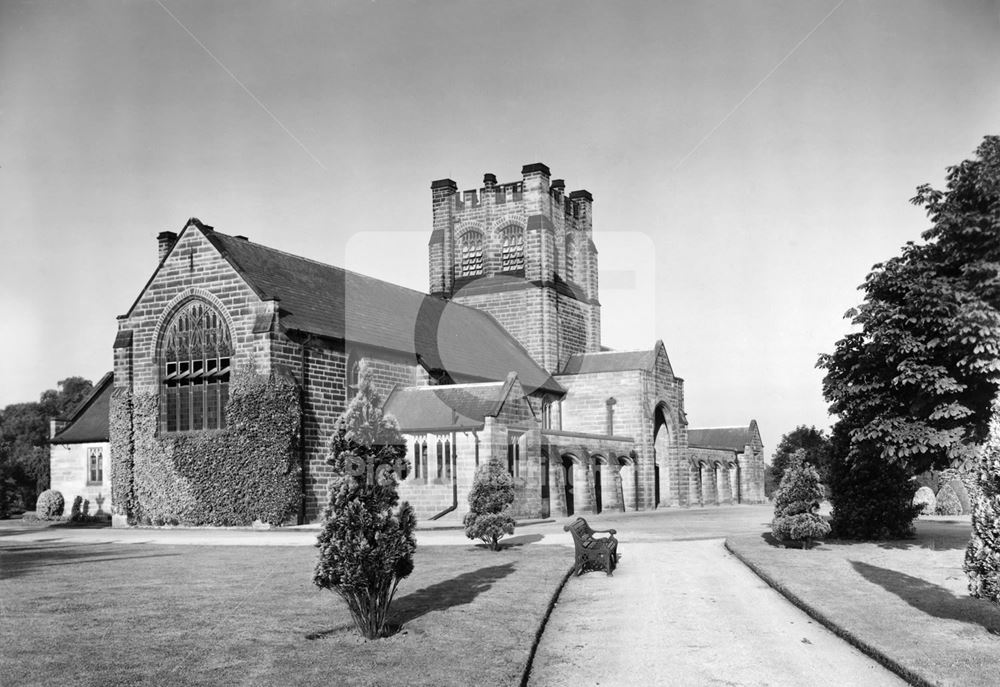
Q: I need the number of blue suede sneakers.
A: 0